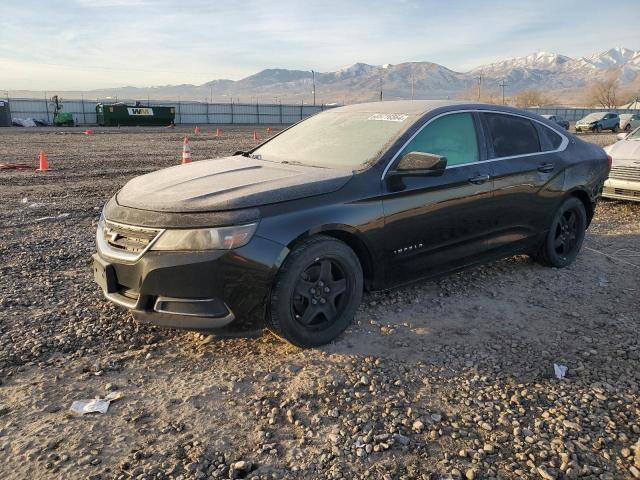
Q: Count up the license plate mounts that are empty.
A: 1